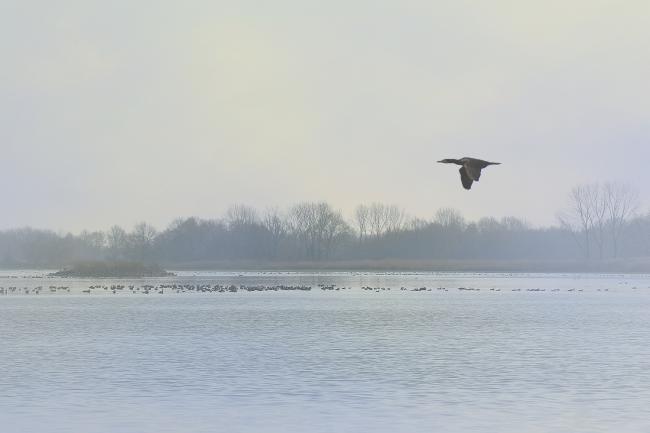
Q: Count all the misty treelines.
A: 1